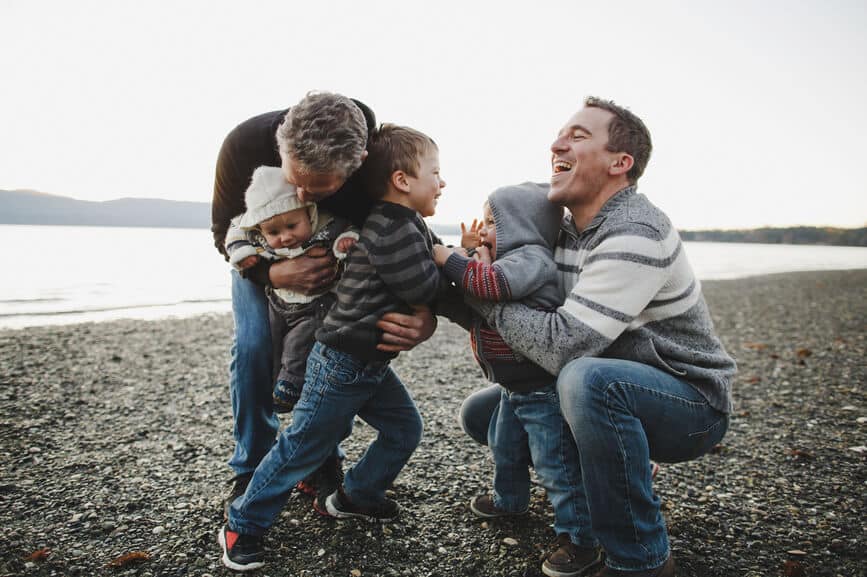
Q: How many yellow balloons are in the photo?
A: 0